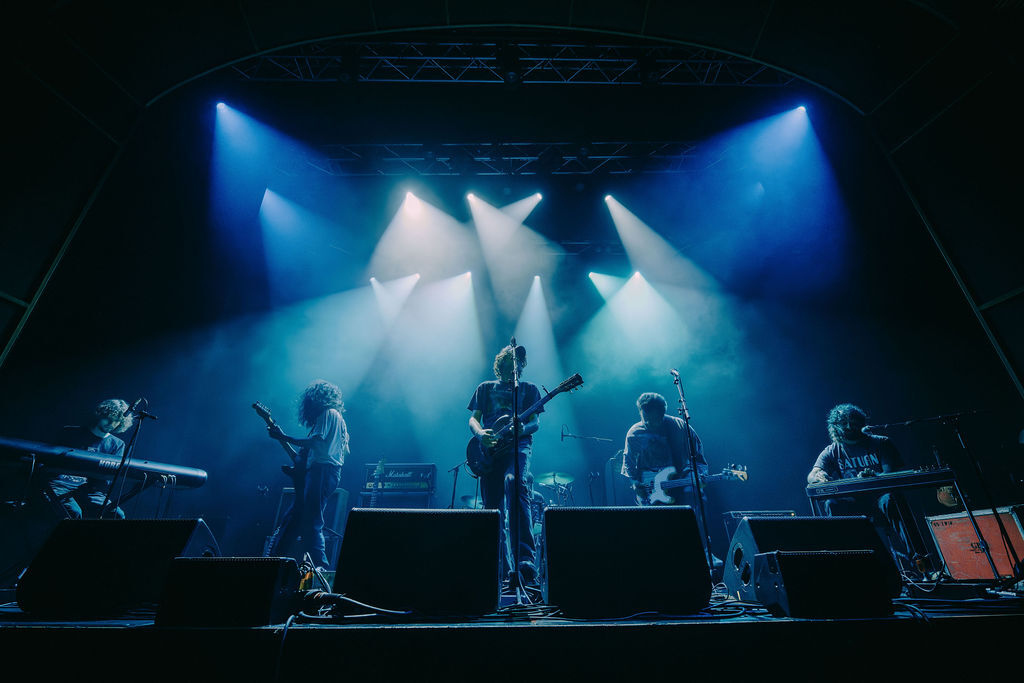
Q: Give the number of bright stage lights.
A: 13